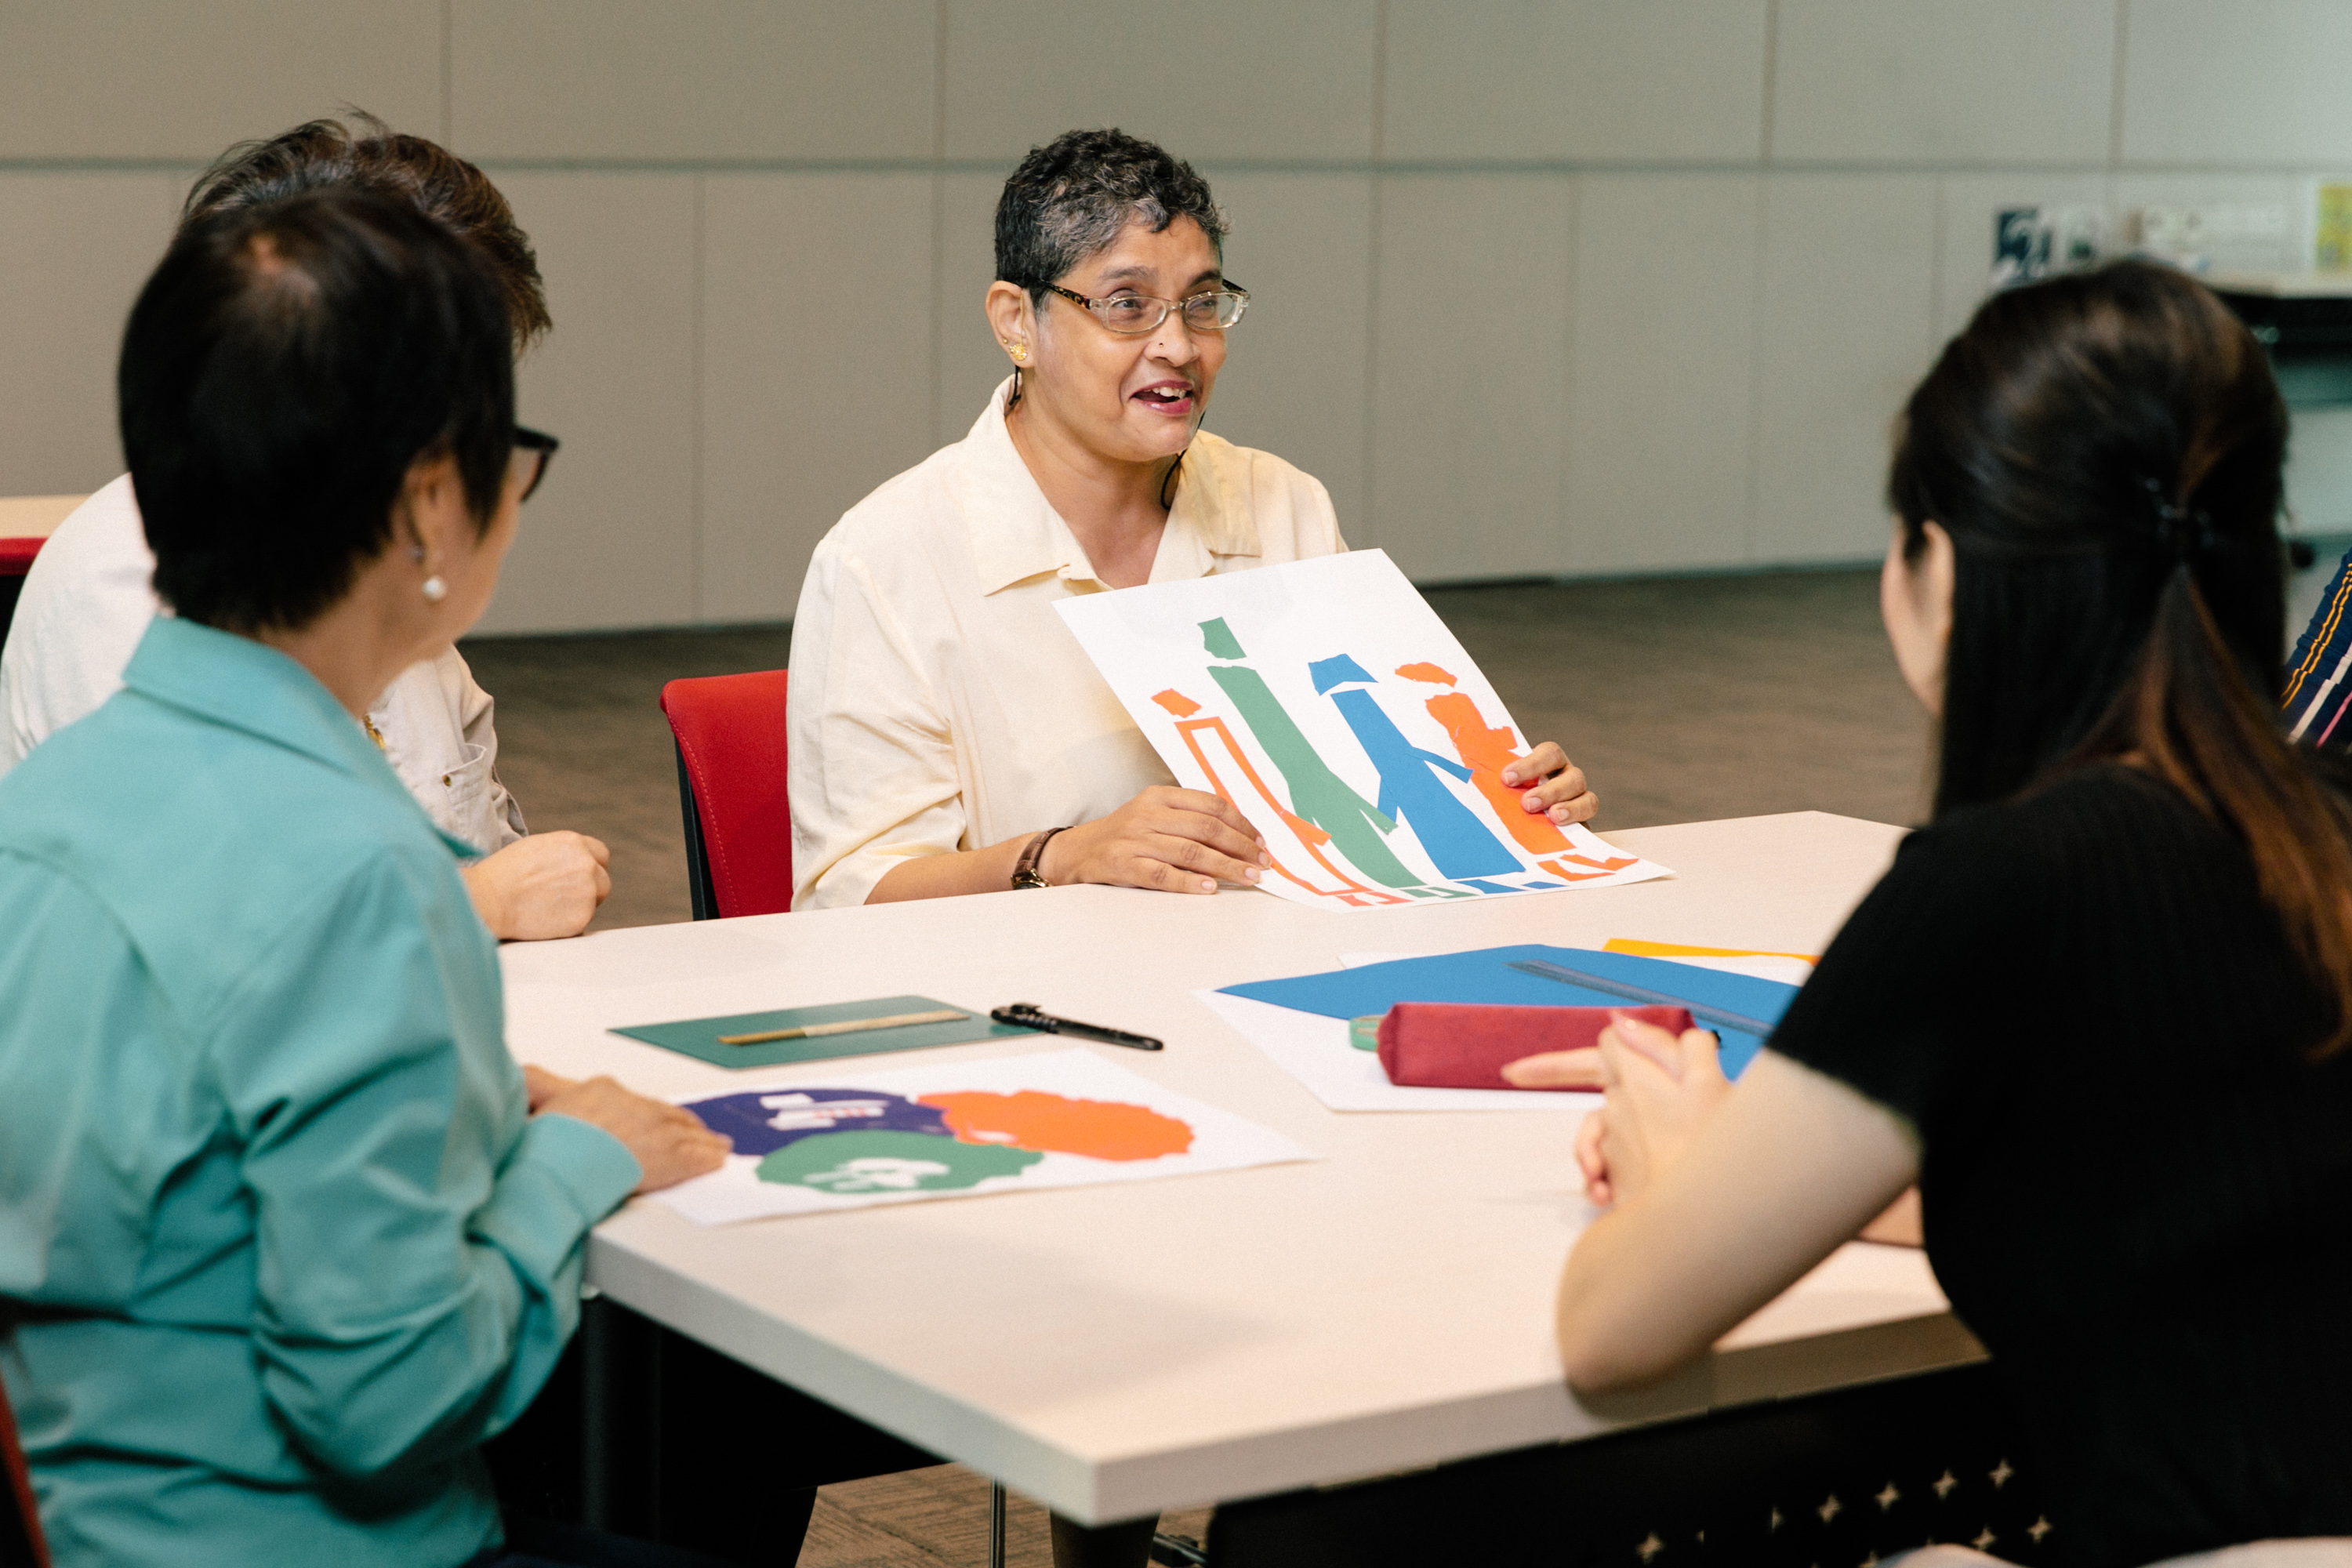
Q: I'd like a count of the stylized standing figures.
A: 4